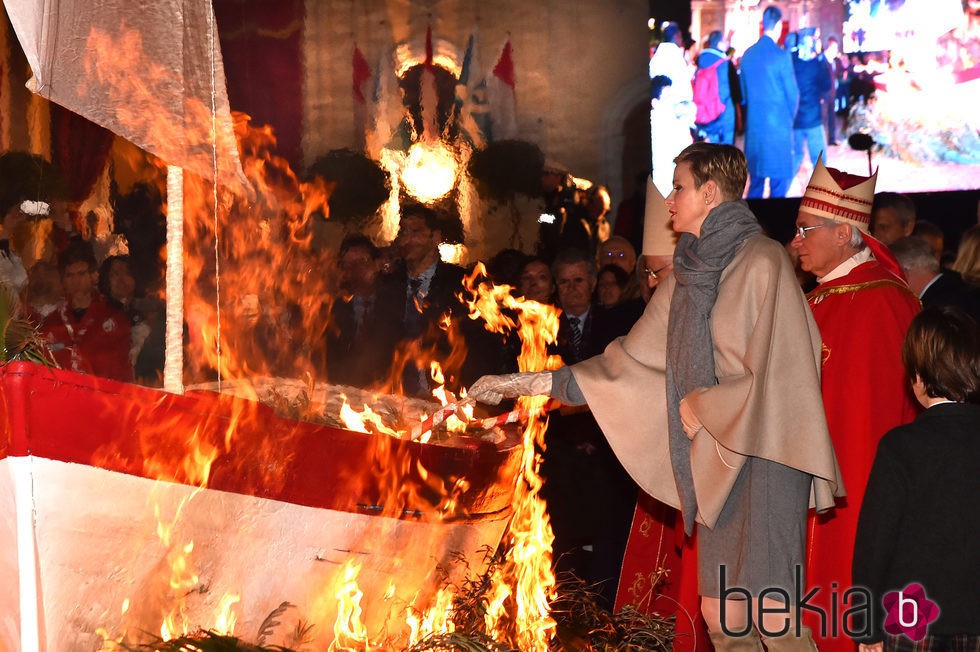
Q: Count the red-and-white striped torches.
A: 2